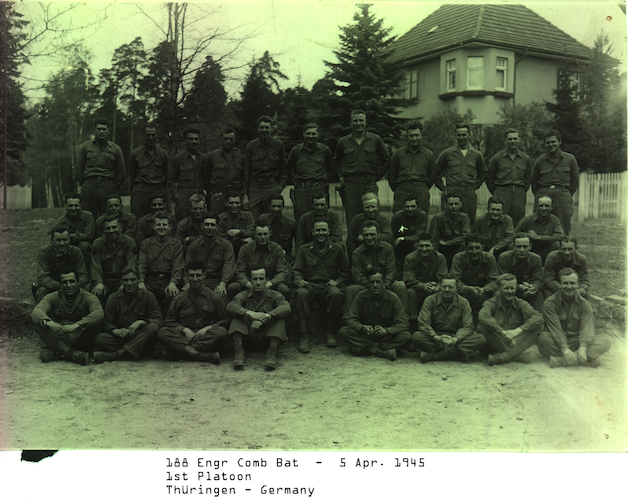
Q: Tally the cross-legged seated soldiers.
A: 7